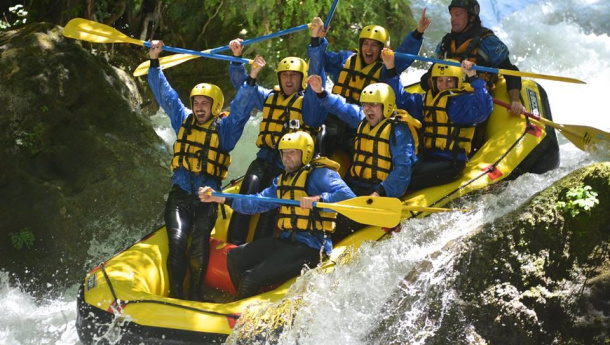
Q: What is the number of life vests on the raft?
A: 7